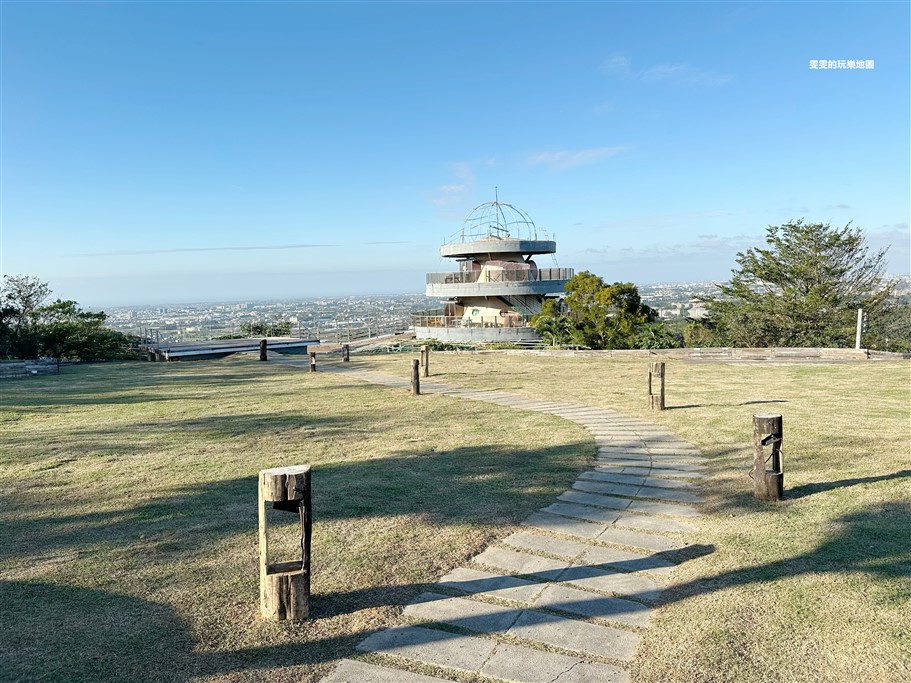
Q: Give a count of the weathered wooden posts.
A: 8